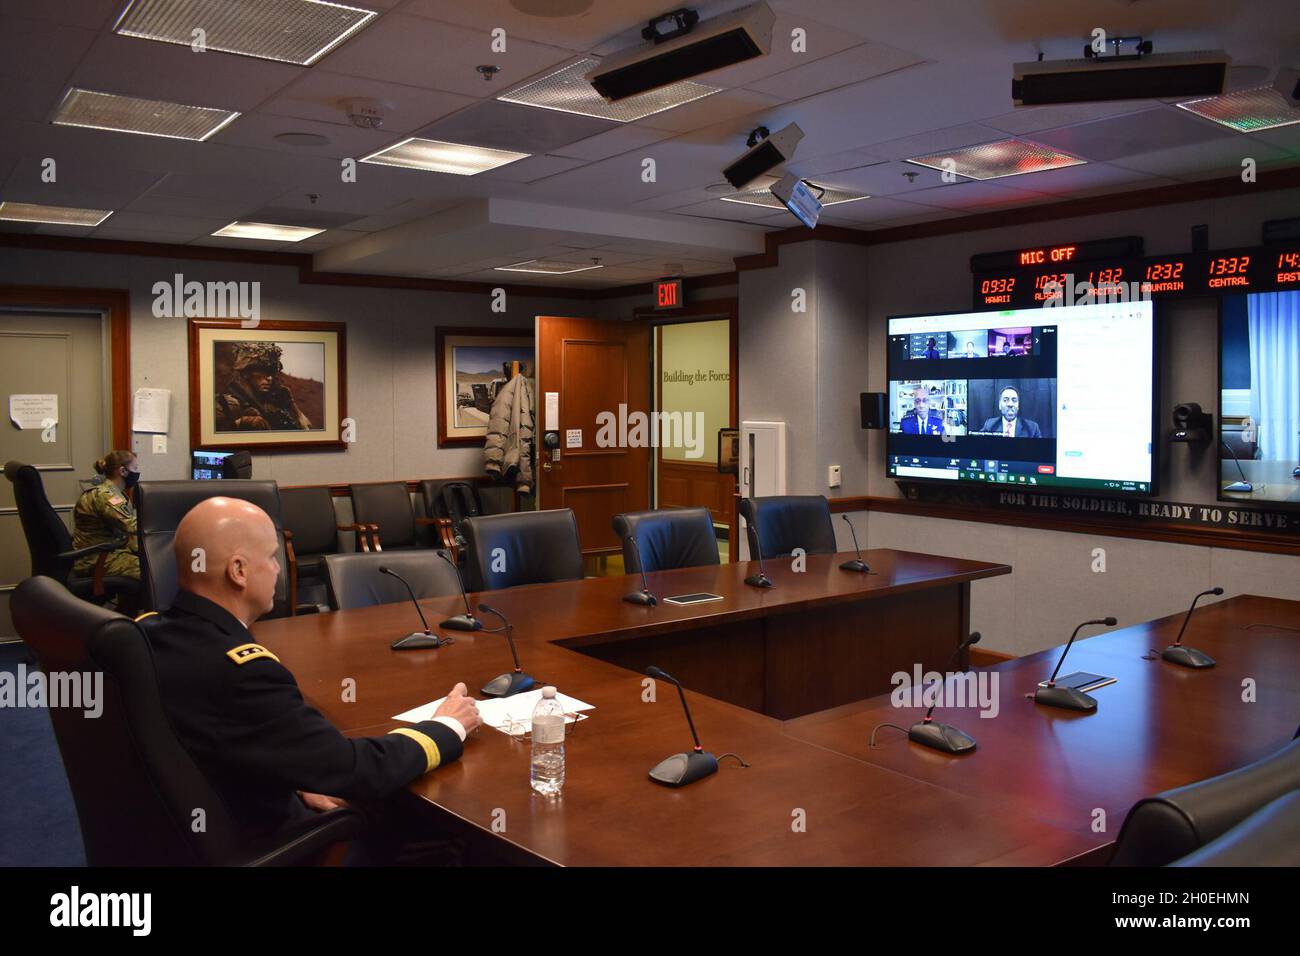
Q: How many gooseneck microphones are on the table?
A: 10